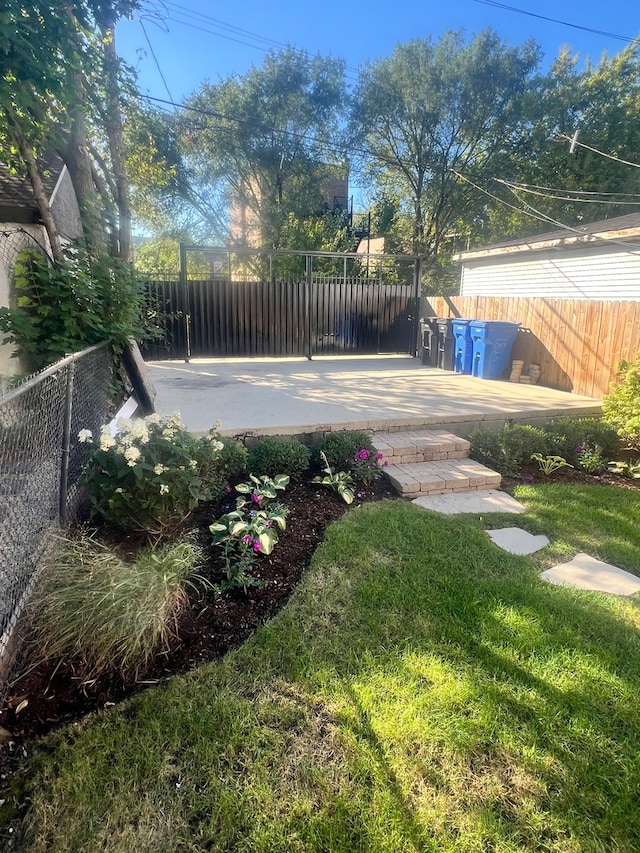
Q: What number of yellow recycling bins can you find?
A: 0